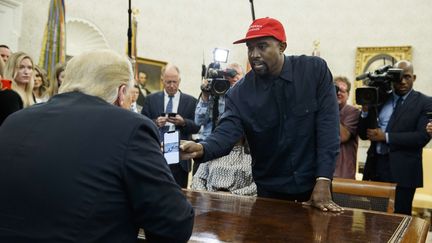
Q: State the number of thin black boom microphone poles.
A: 2